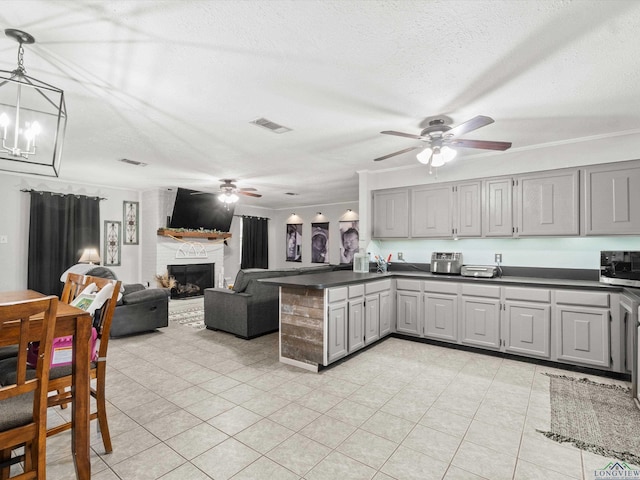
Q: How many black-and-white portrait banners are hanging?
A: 3